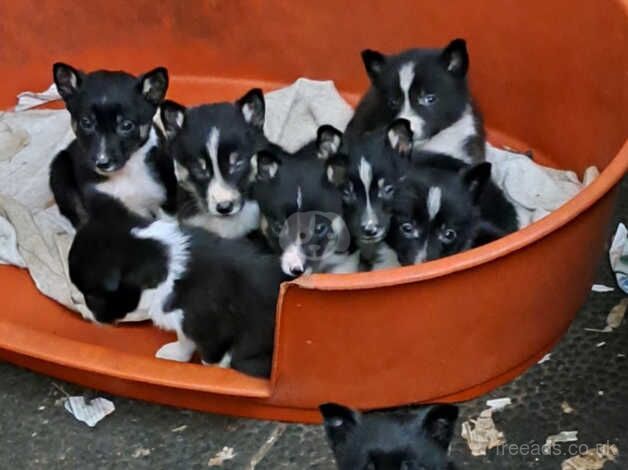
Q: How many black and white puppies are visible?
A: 8